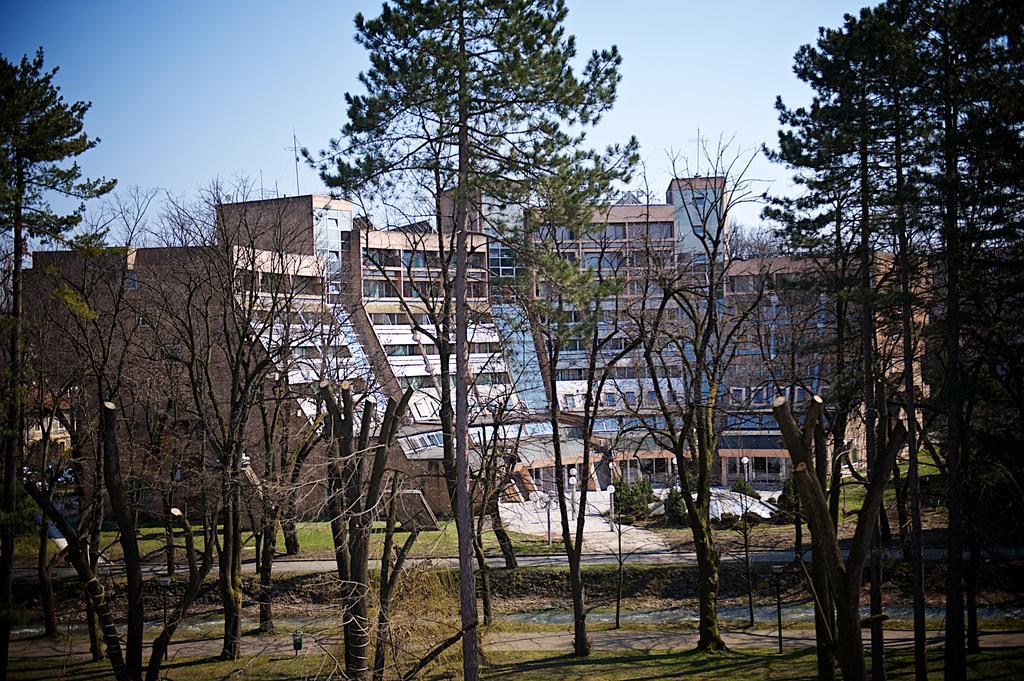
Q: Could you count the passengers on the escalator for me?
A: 0